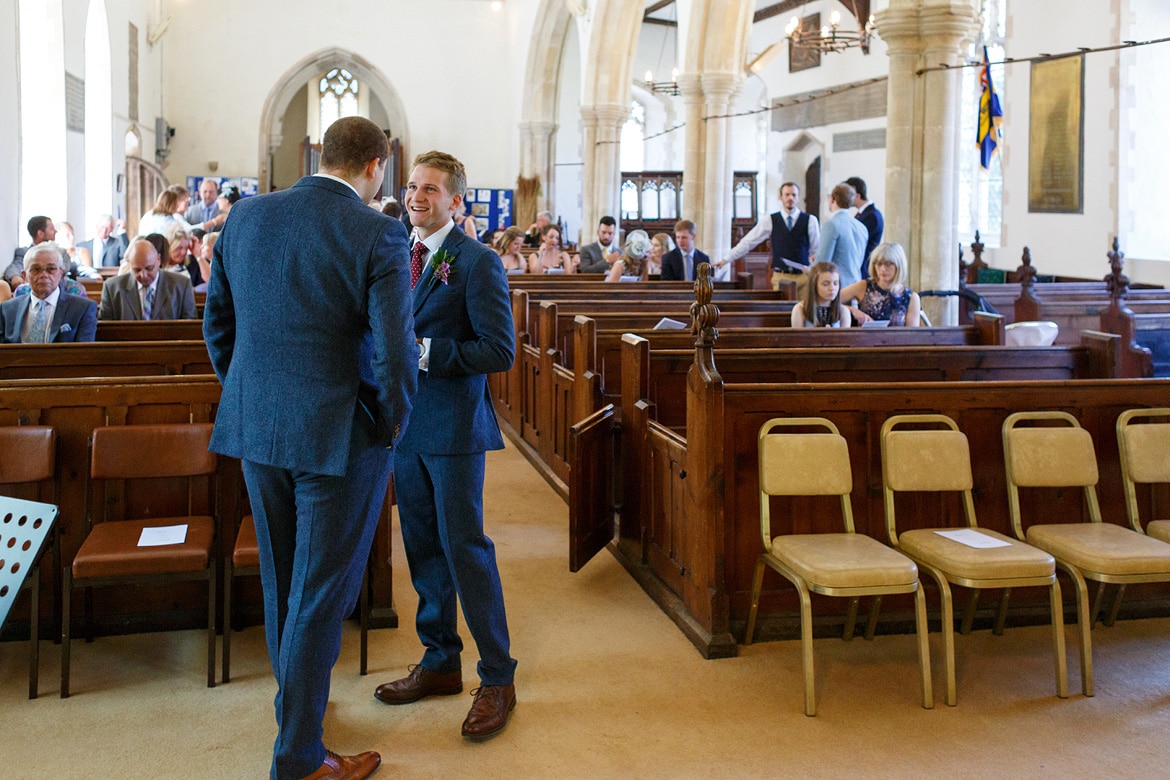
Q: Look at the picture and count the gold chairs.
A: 4